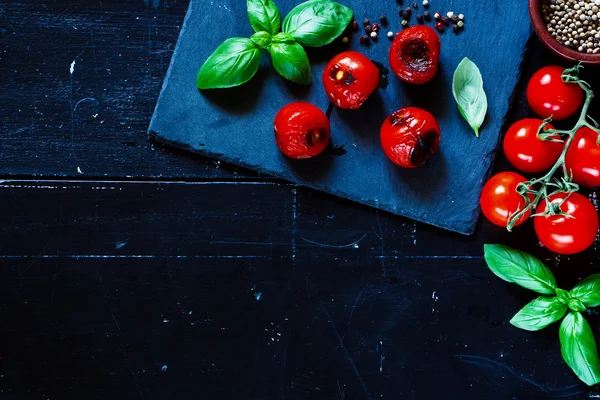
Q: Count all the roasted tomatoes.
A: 4